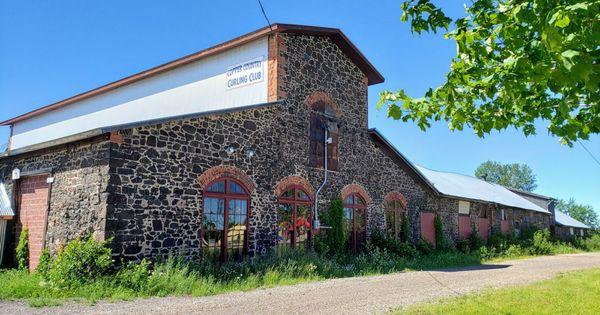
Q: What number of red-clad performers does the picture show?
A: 0